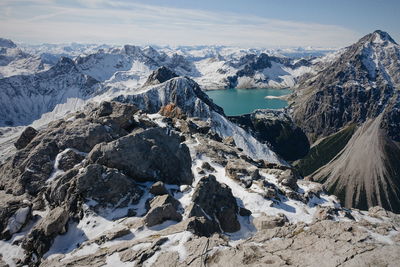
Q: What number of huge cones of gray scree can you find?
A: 1